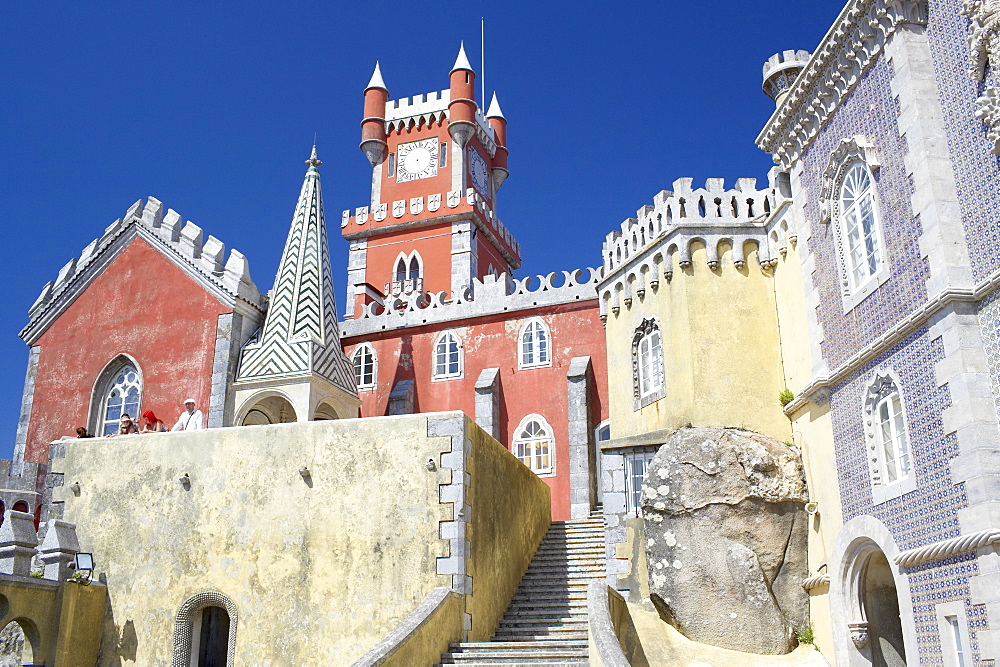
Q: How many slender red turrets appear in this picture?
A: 3